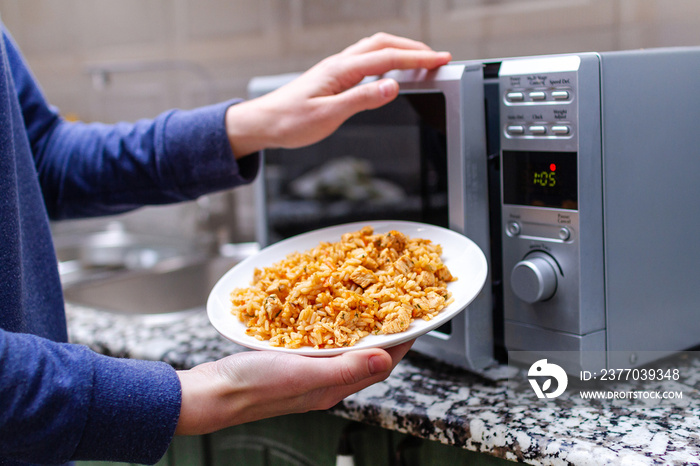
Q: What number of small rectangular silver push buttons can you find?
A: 6